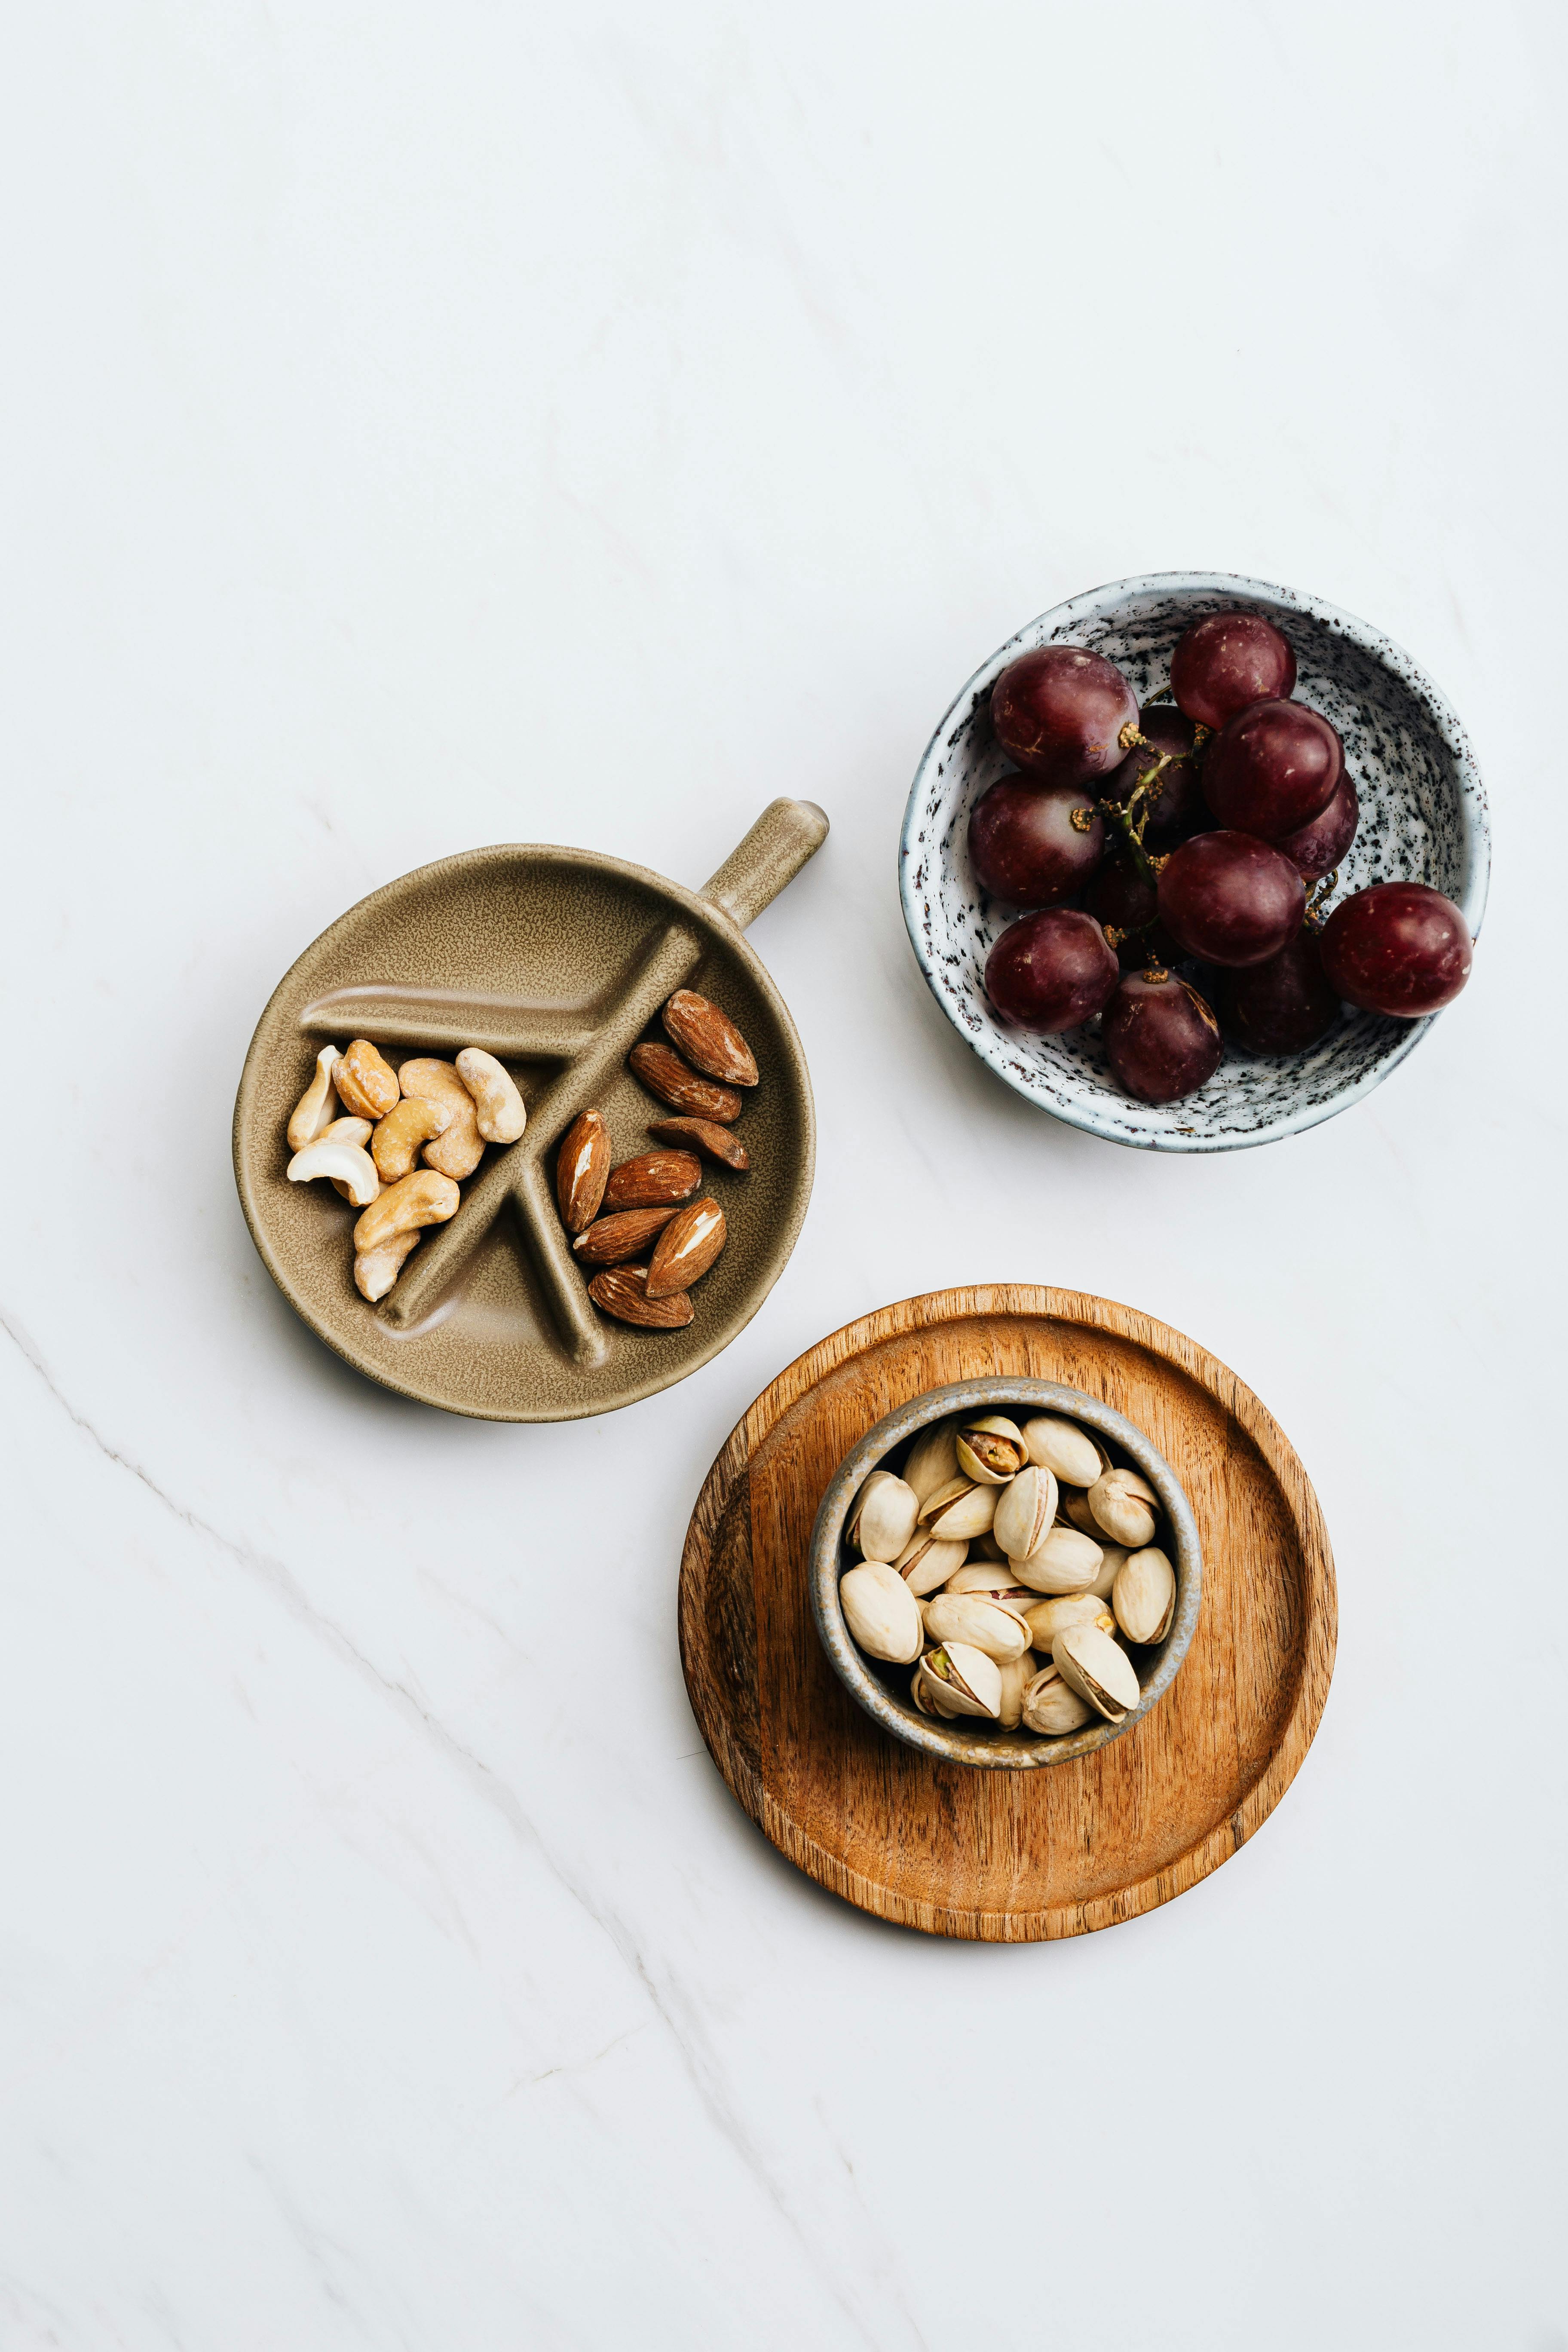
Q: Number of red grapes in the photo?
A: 12